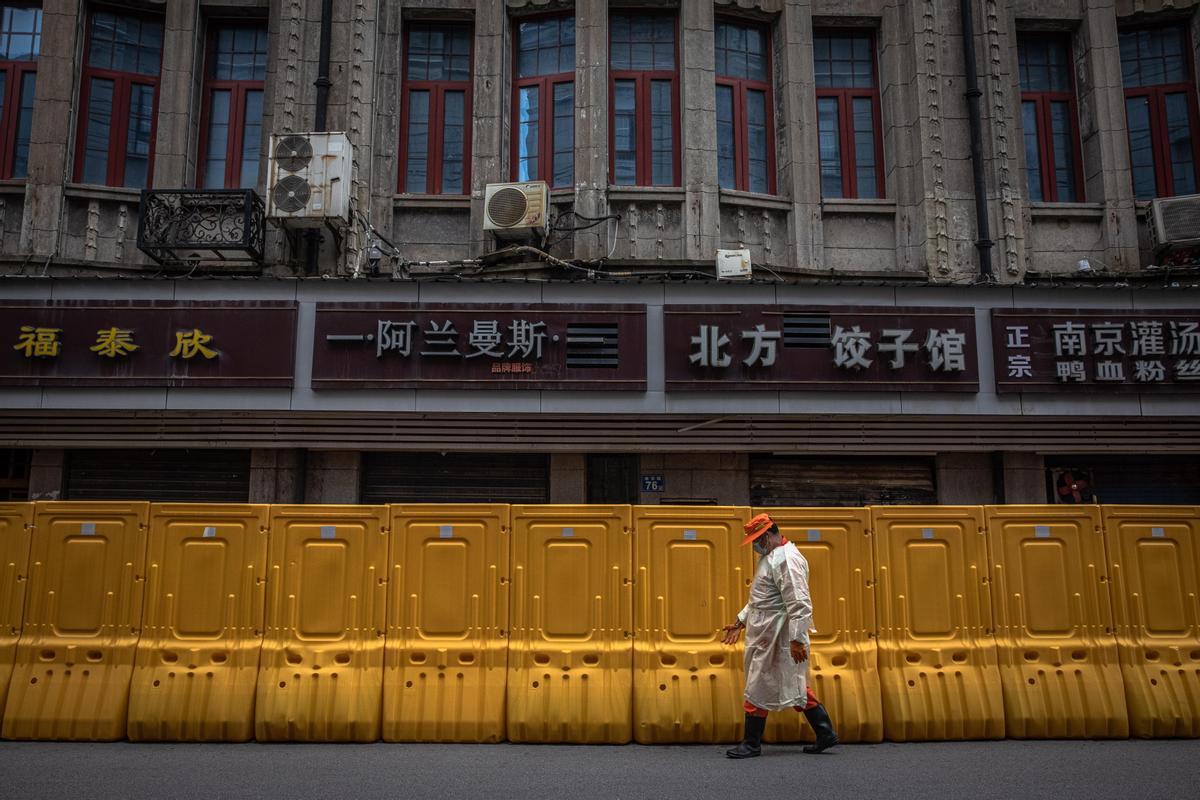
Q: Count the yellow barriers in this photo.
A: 11